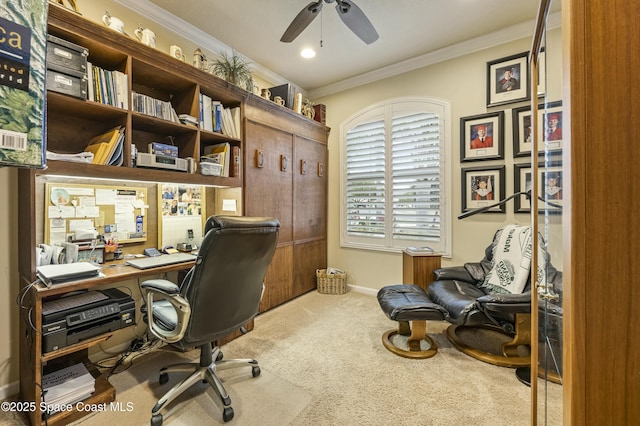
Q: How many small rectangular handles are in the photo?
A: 4